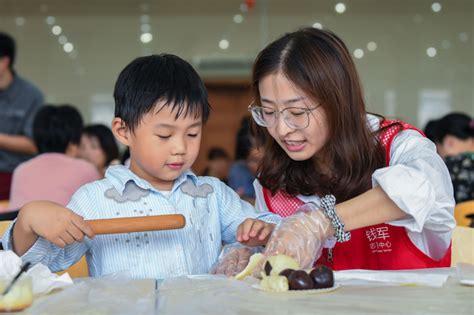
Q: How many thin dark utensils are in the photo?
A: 1